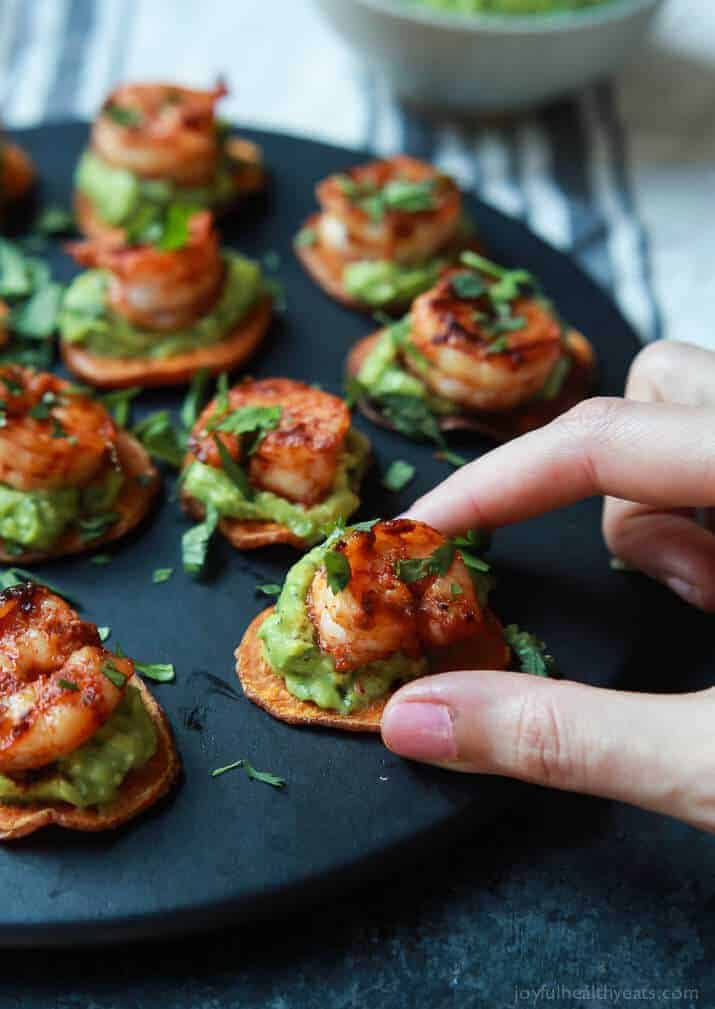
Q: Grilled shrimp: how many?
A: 8